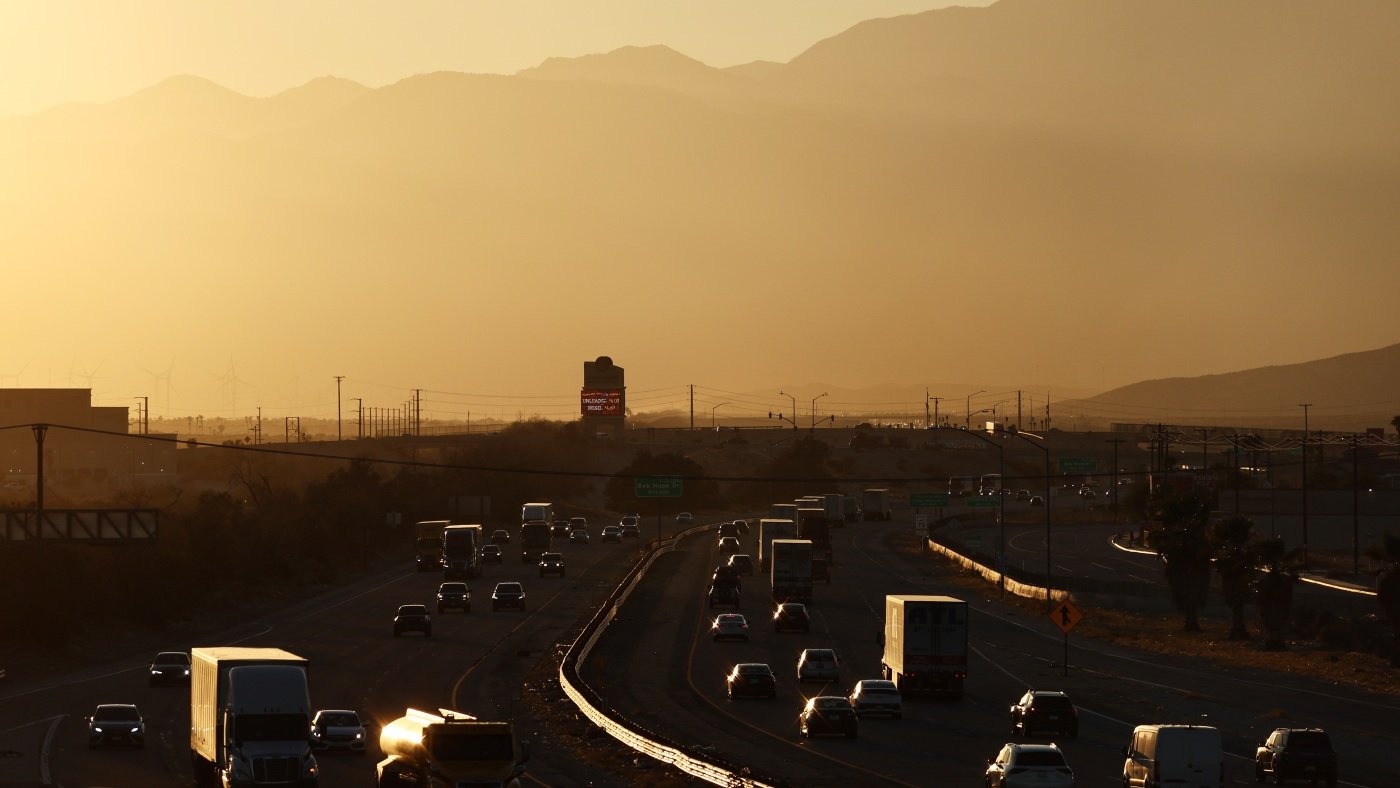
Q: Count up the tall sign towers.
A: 1